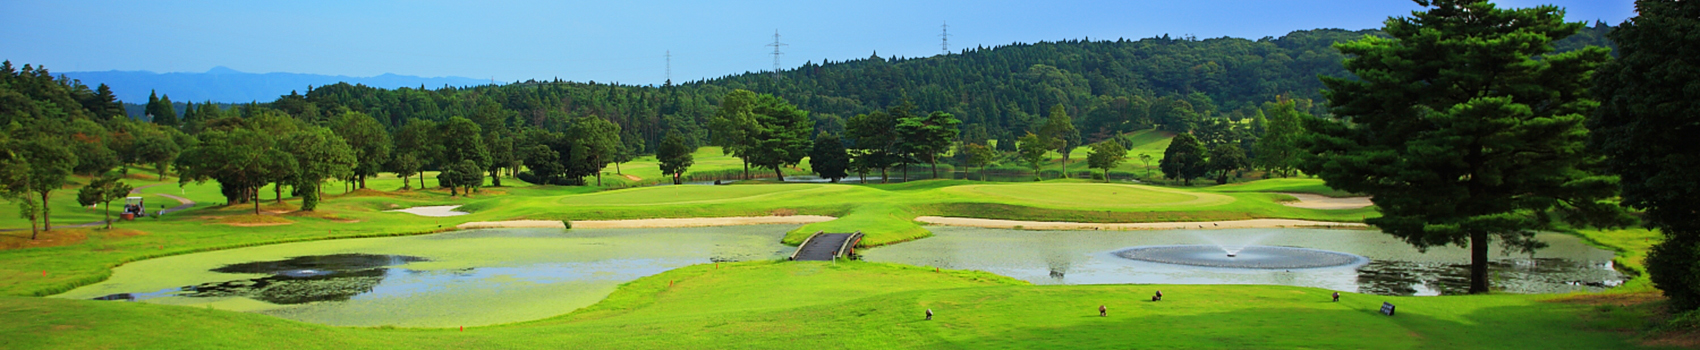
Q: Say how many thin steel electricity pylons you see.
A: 3